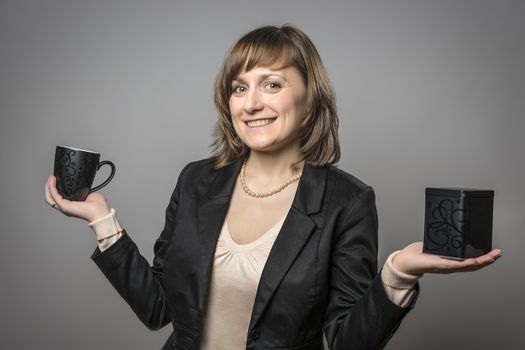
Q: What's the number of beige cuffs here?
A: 2